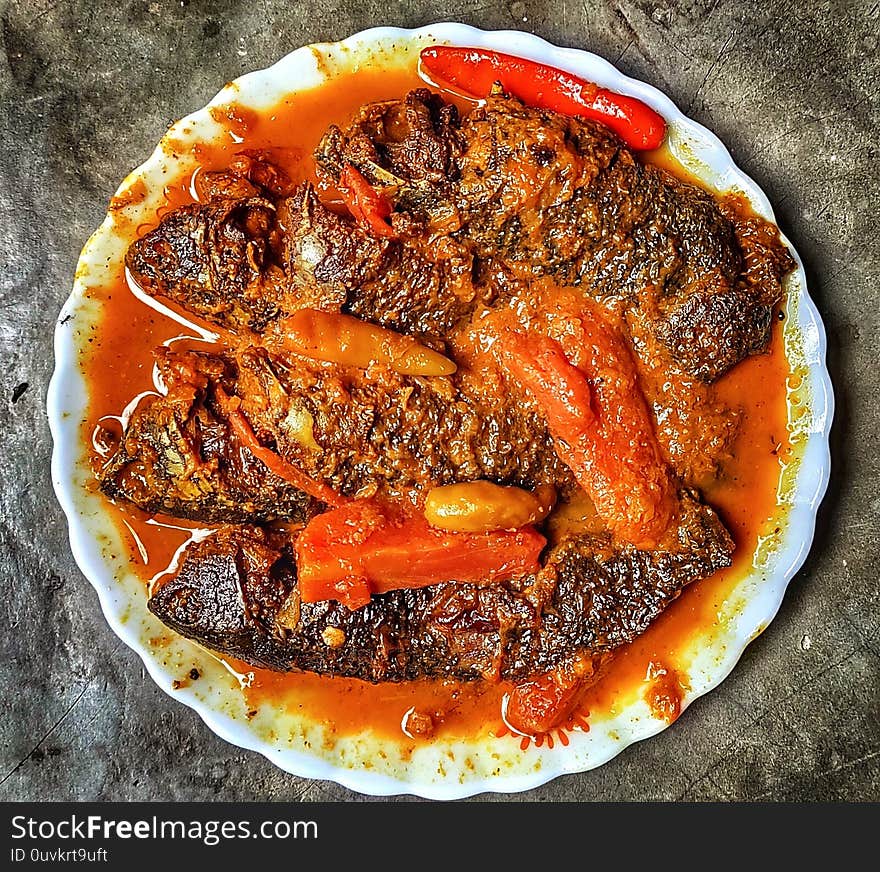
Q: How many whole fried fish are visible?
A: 4